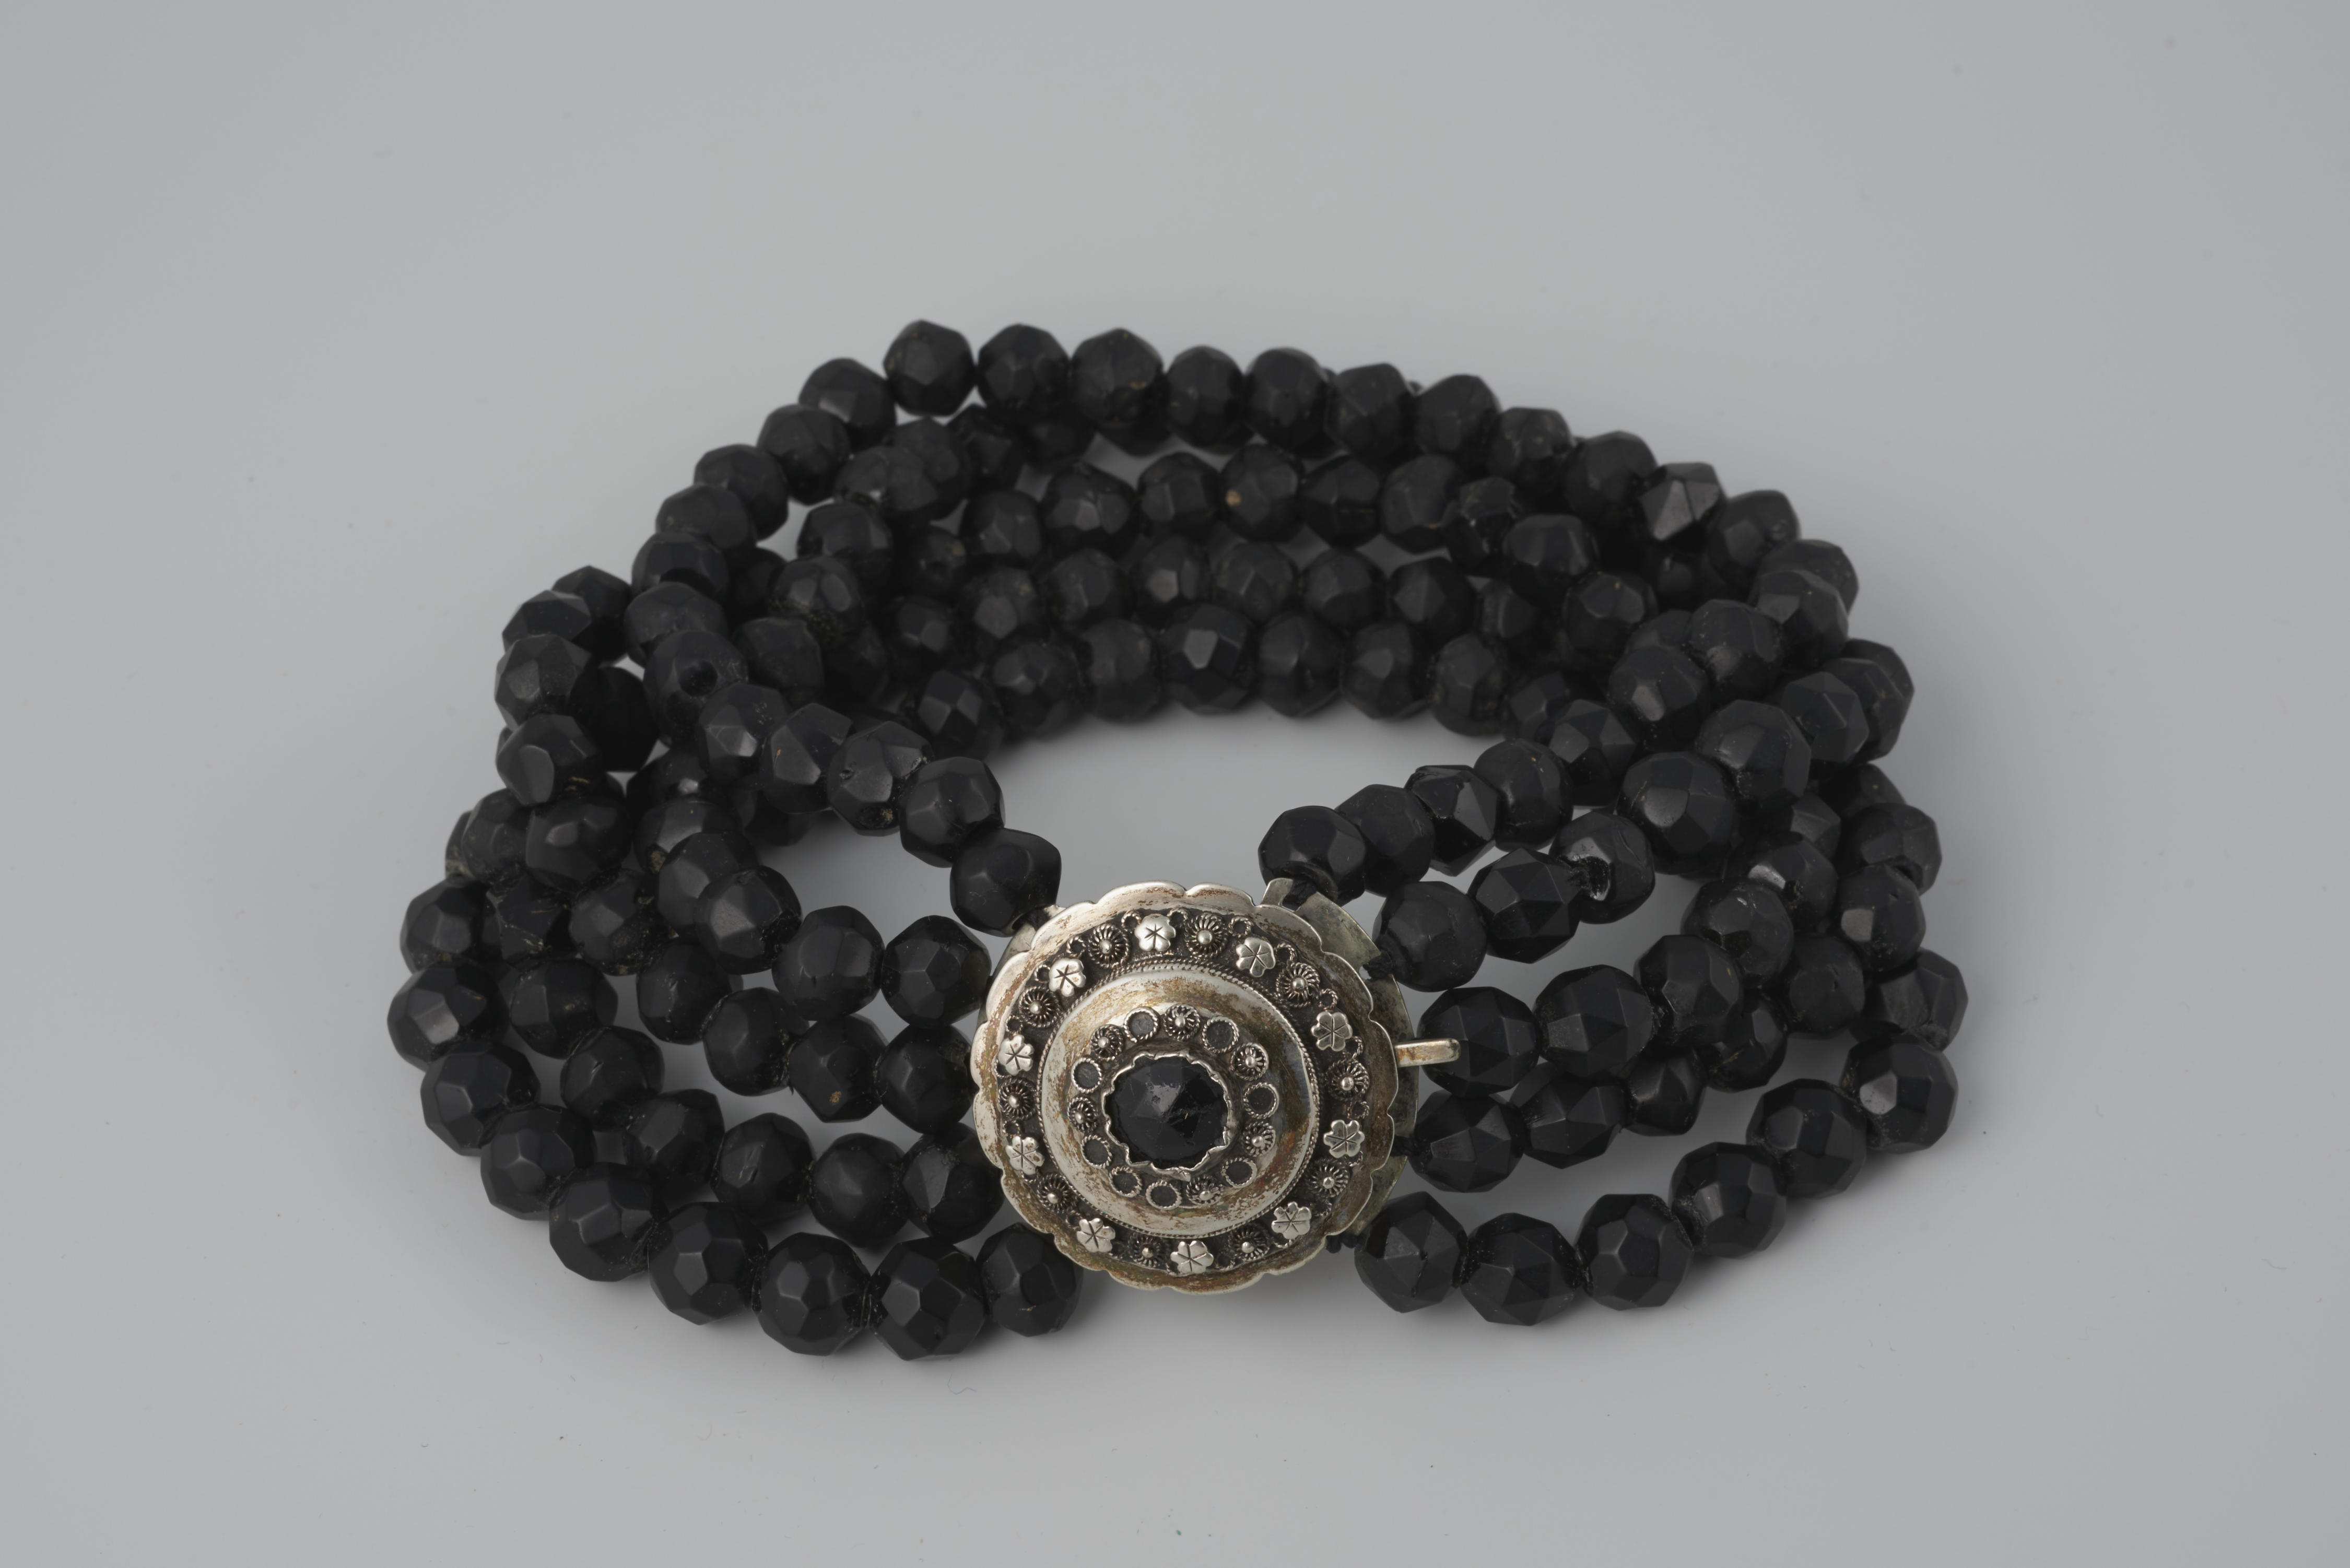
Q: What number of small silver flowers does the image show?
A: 10